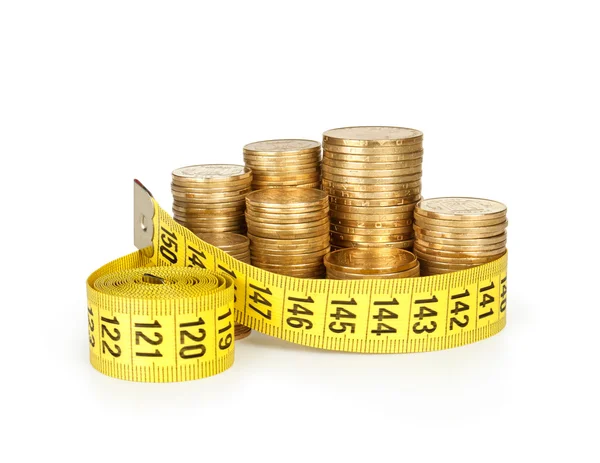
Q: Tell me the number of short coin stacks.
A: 2